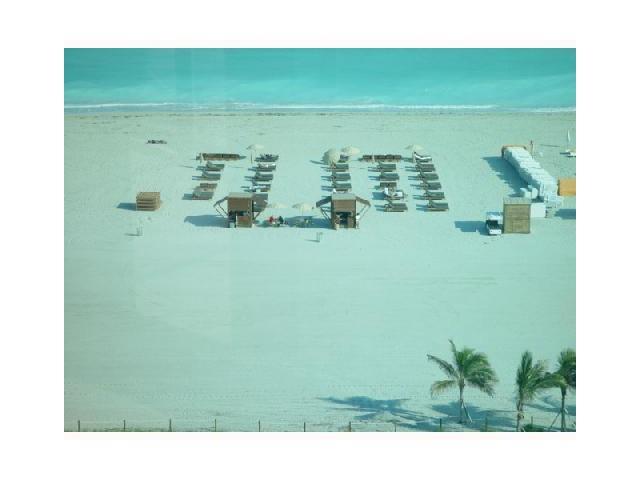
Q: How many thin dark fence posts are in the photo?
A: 11